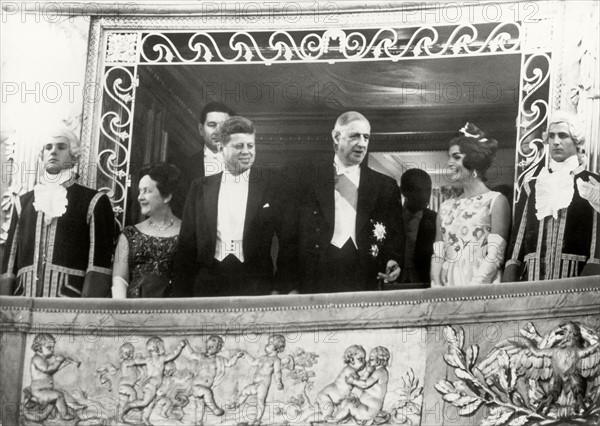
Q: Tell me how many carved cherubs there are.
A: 7